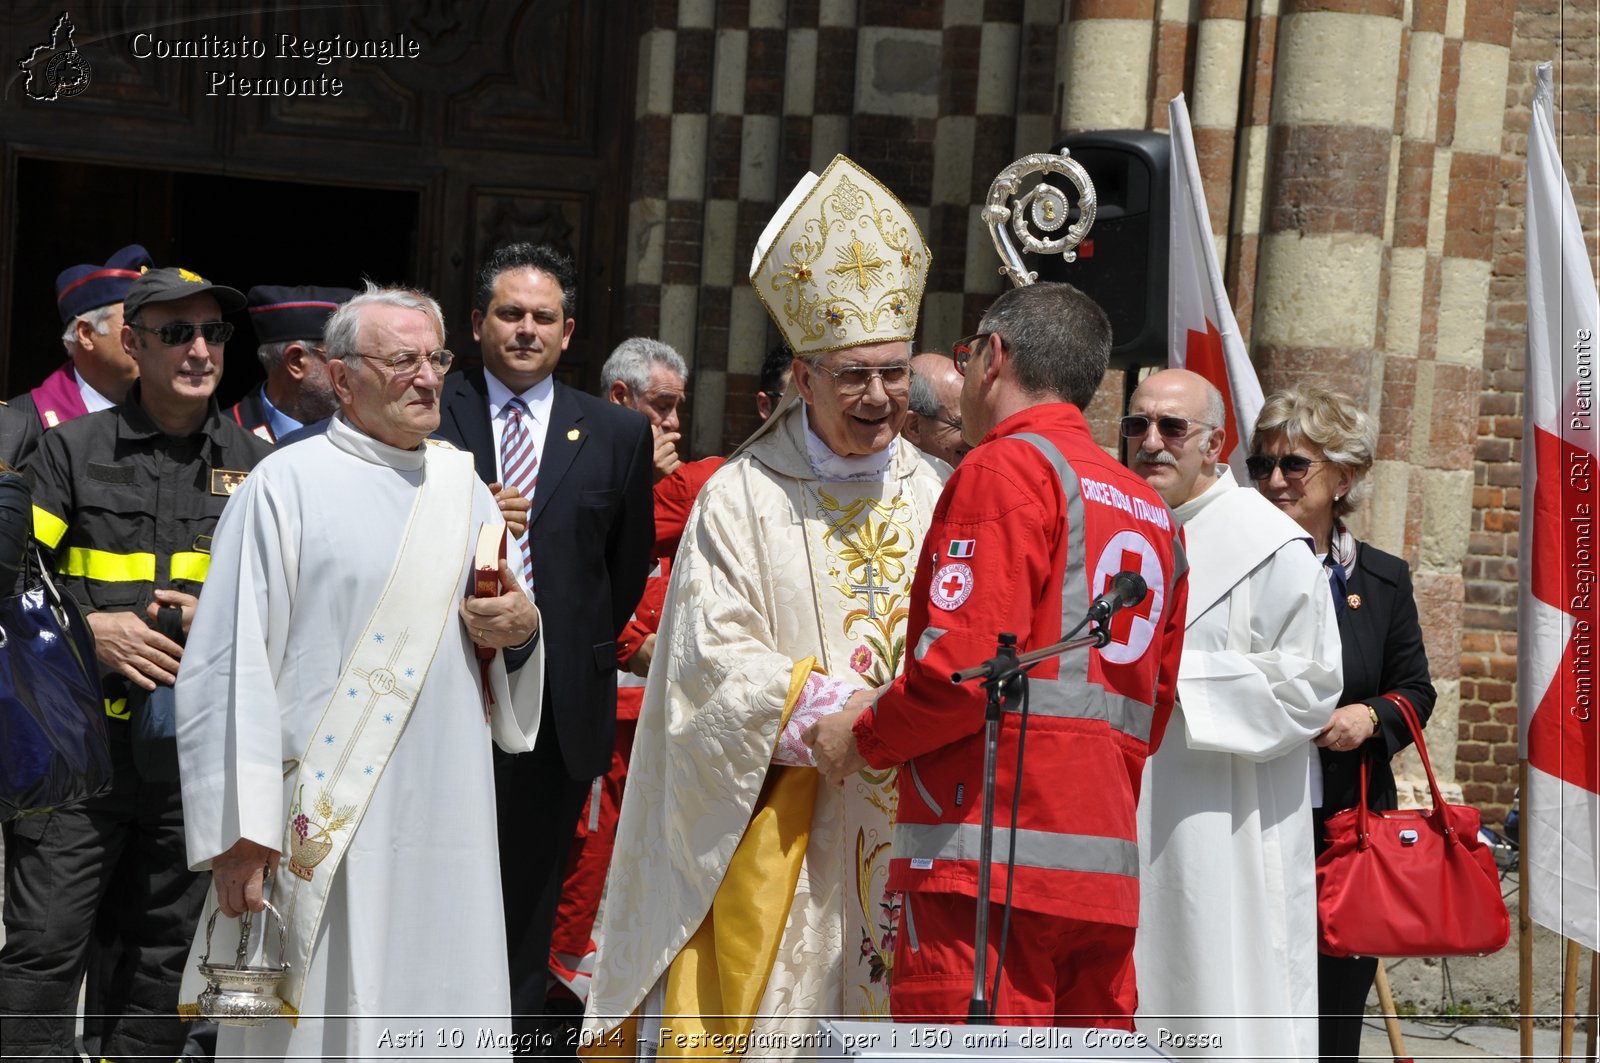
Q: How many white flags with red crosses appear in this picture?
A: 2